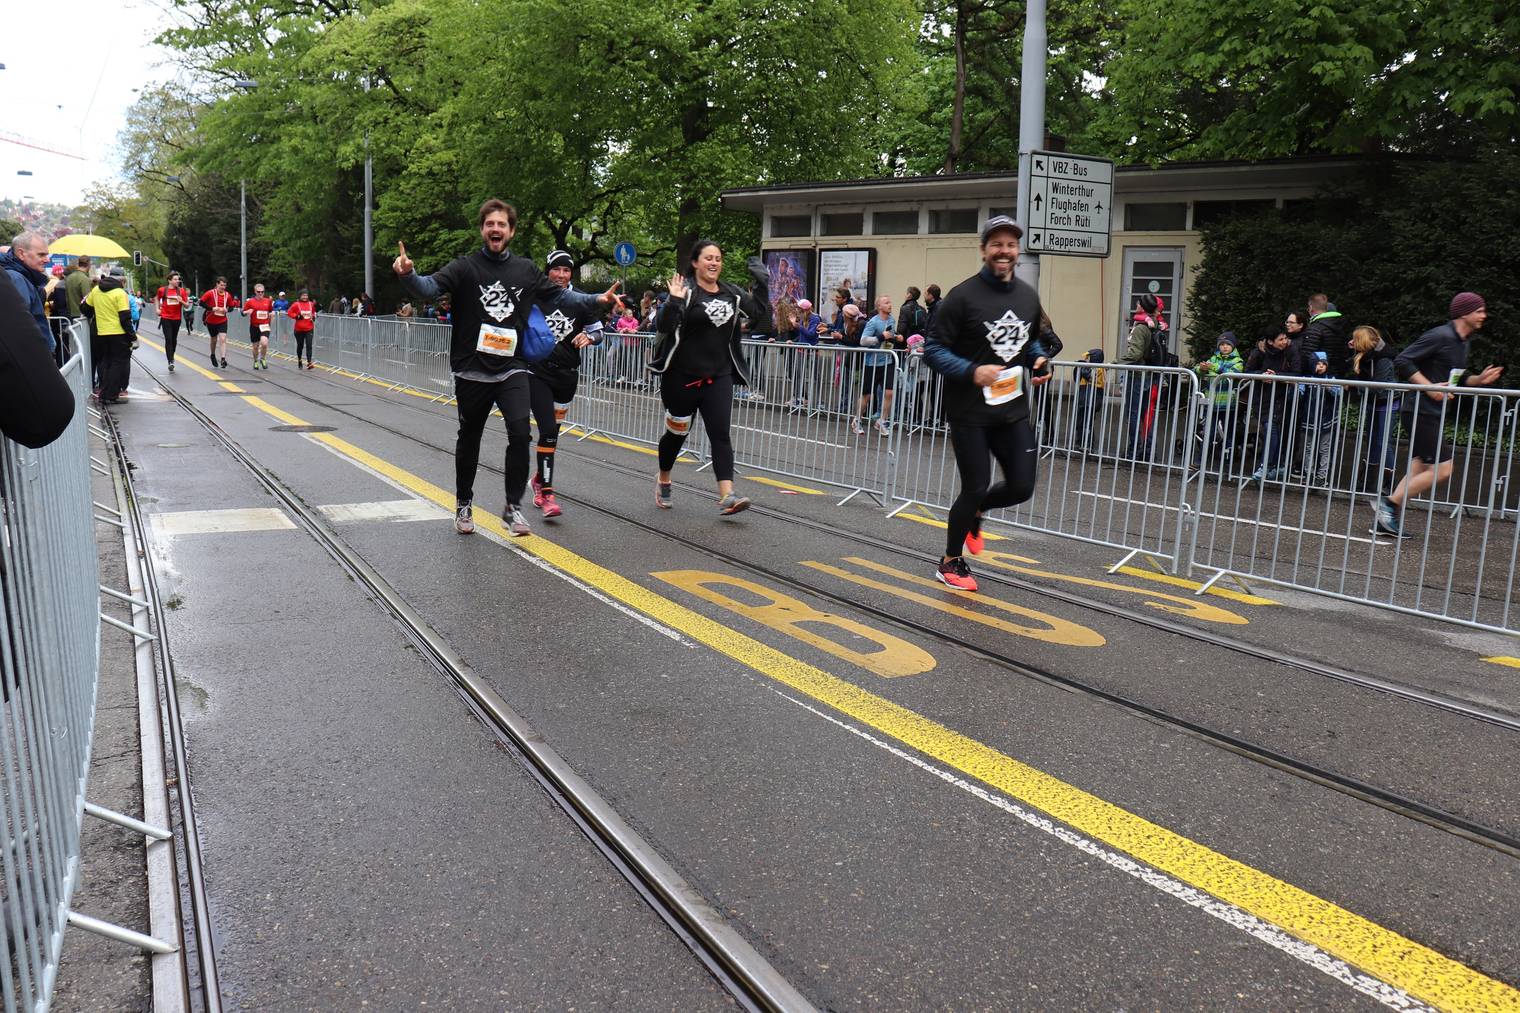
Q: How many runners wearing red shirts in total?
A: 4